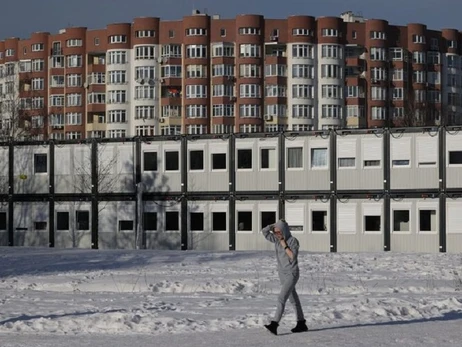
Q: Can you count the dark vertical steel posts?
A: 10